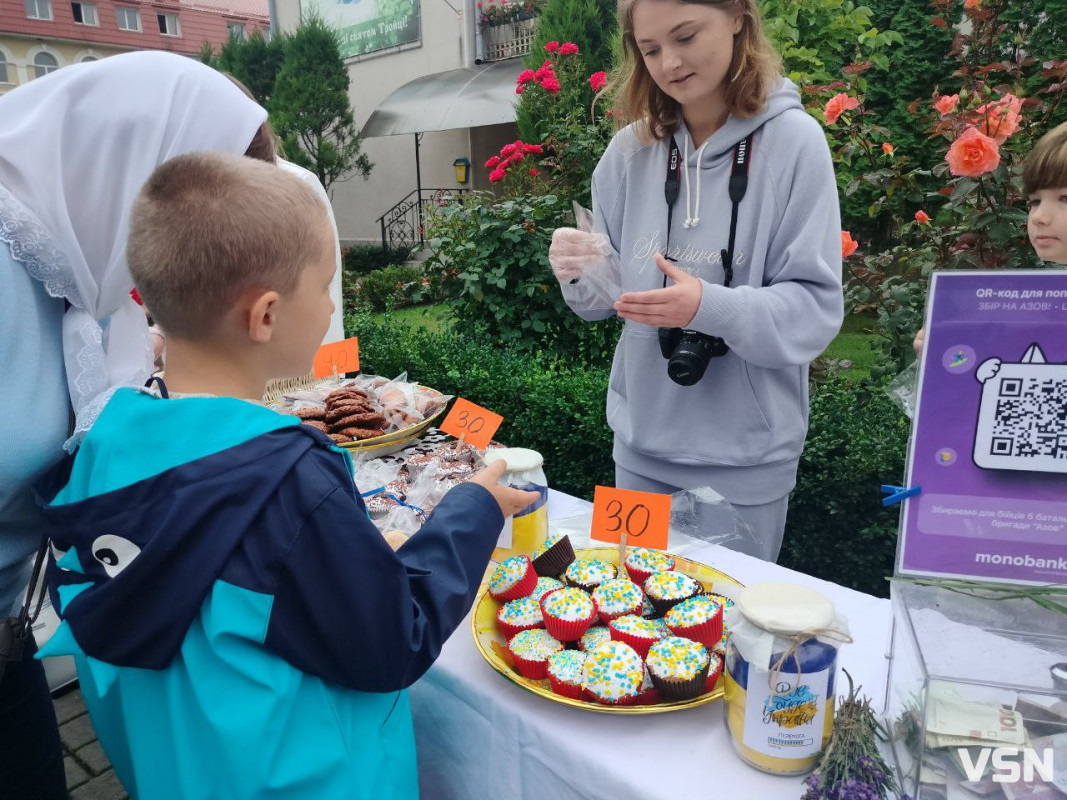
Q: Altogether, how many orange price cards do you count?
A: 3